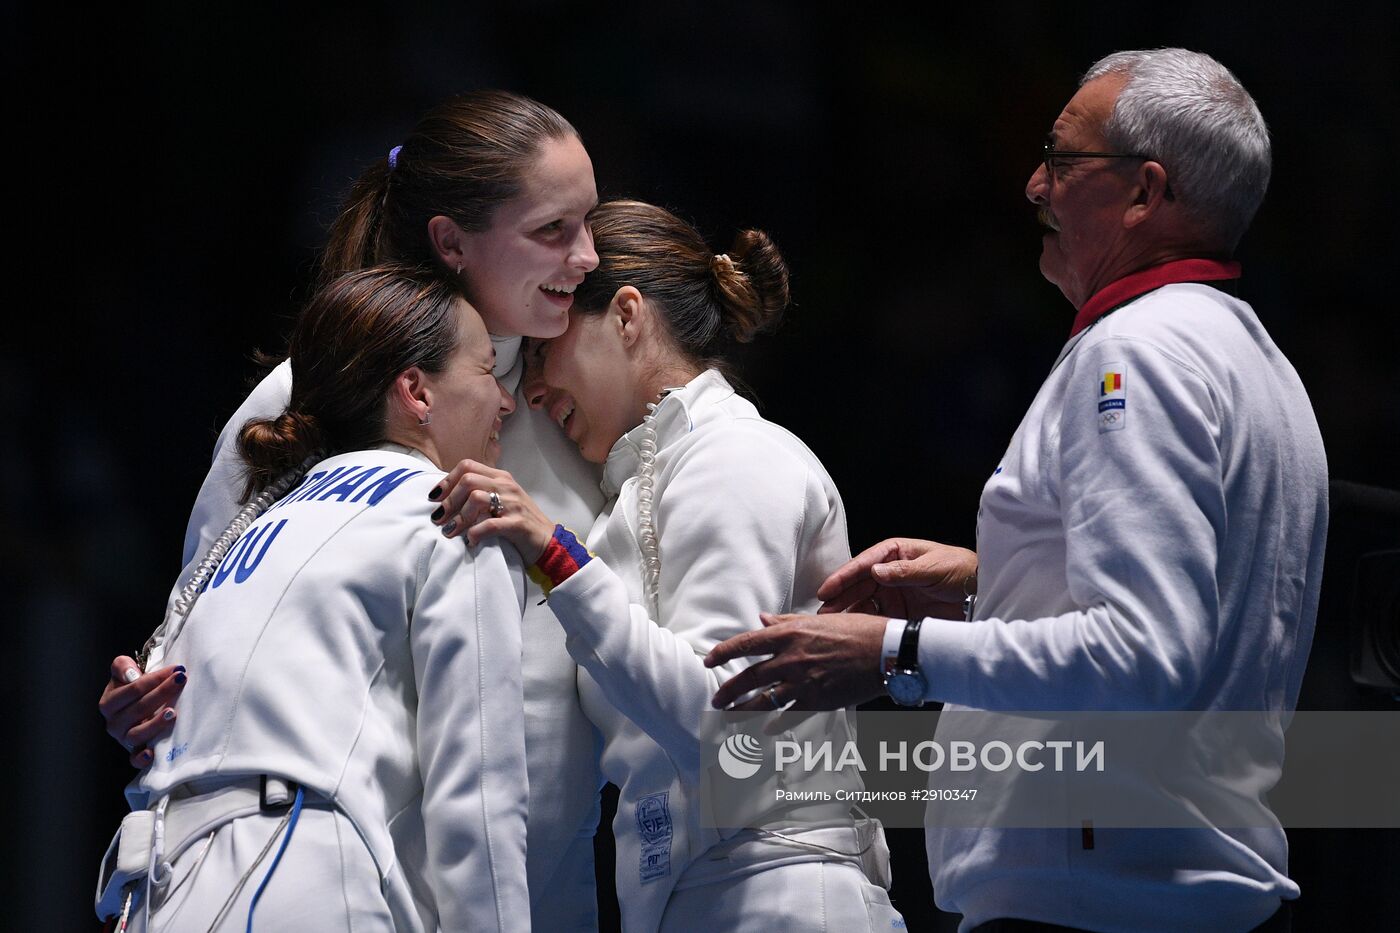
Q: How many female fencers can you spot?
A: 3